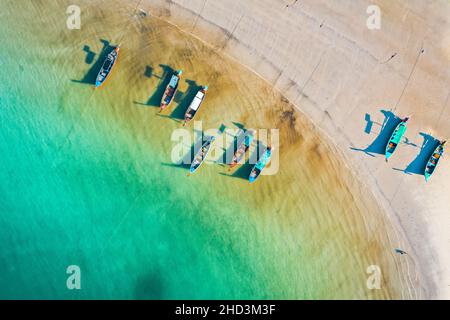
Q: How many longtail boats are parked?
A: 8